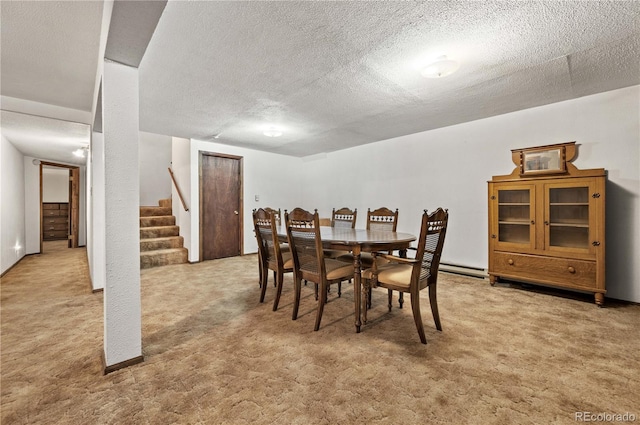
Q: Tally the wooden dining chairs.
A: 6